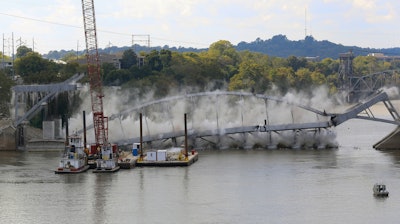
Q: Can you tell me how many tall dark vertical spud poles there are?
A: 4